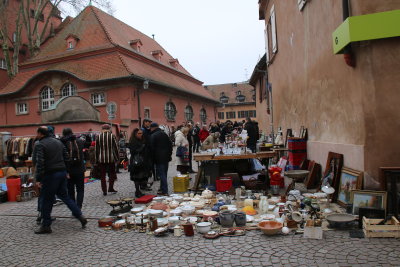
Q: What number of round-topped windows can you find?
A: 5